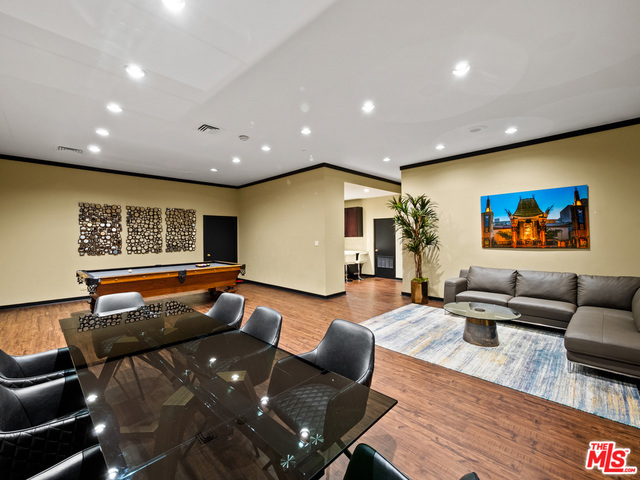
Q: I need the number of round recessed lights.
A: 15